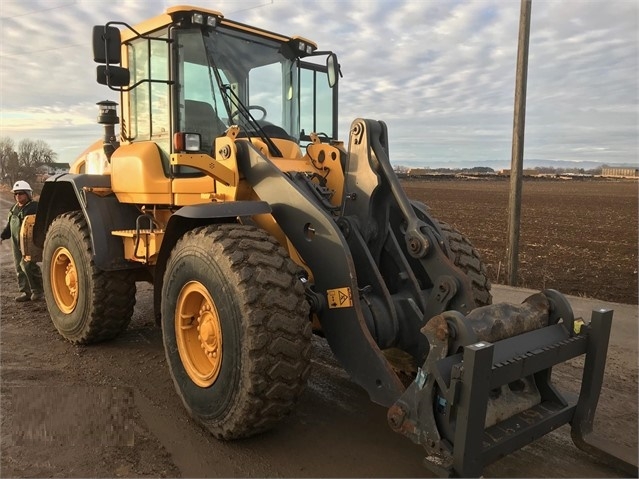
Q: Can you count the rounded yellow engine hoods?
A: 1